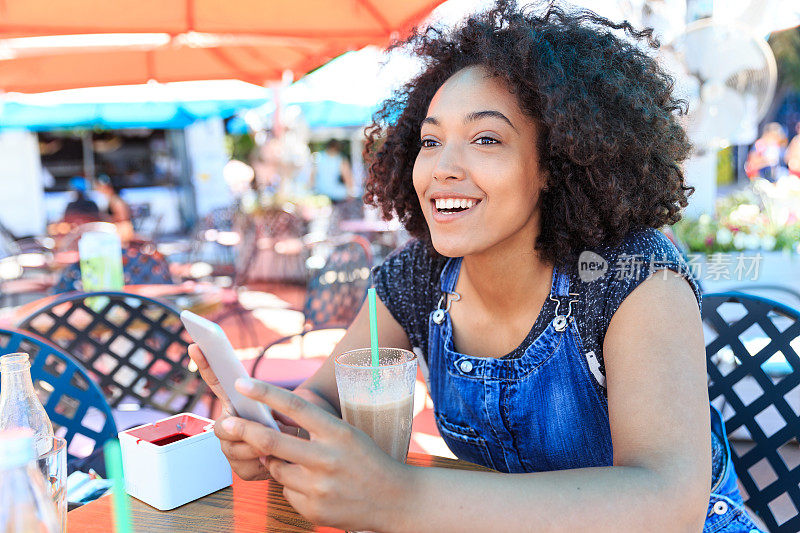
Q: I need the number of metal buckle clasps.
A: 2